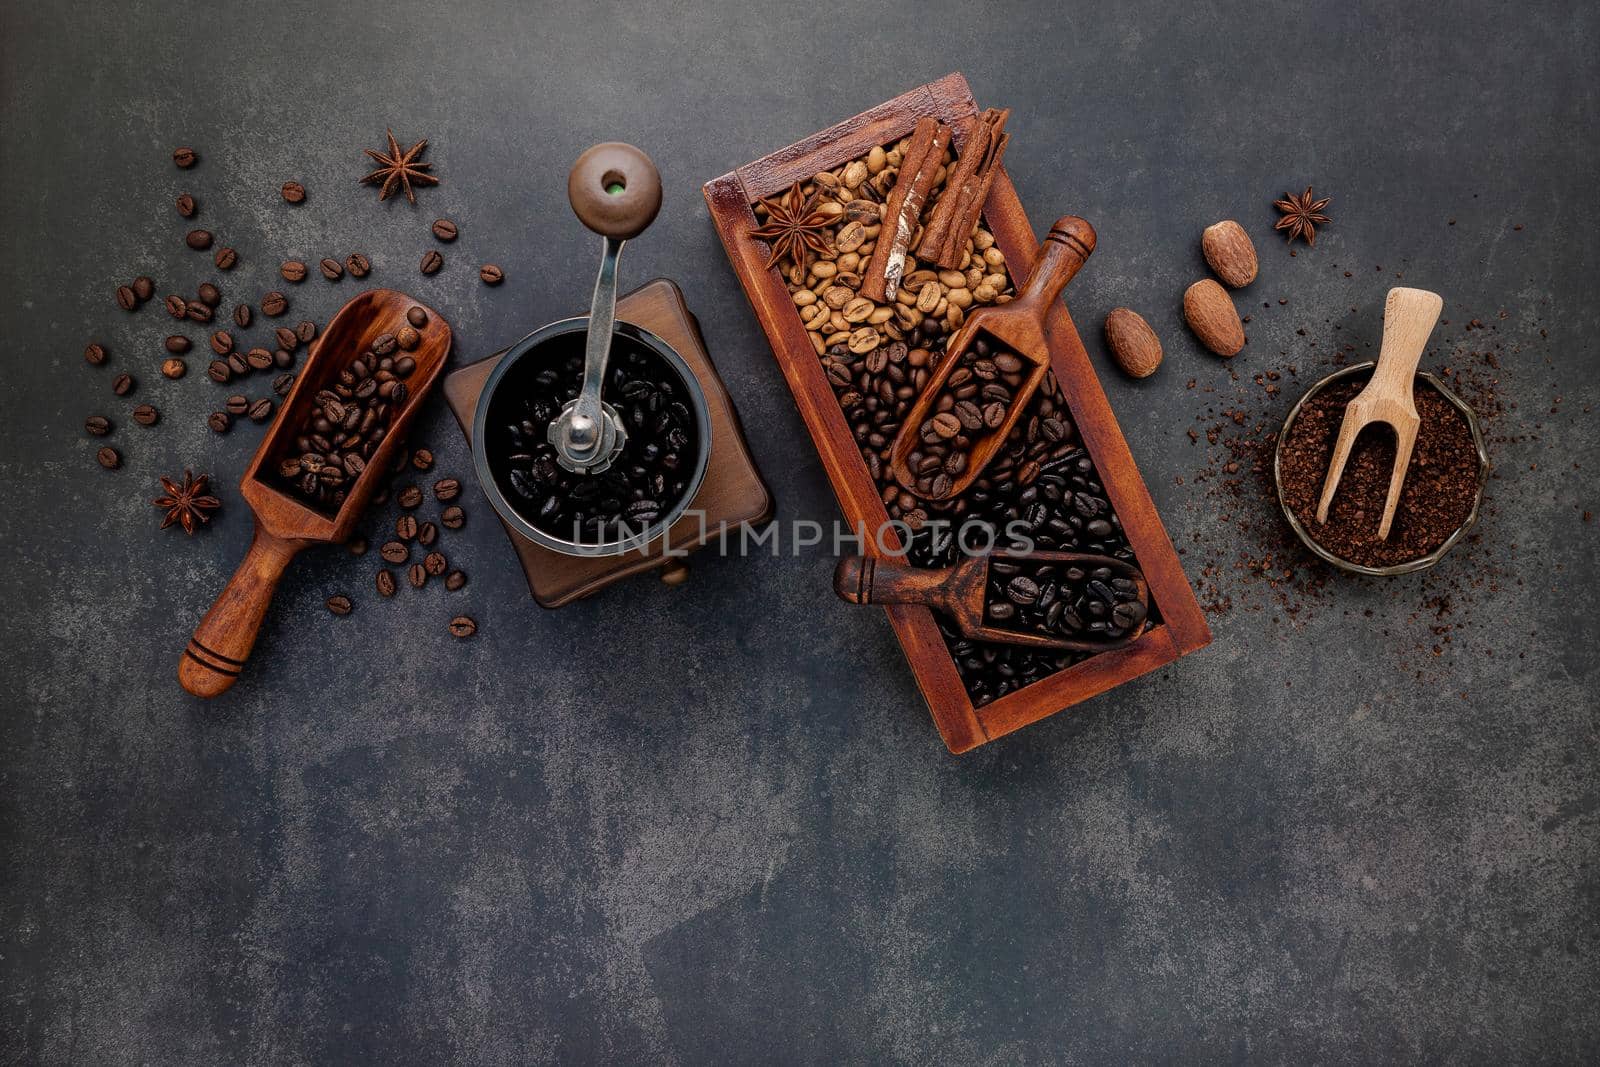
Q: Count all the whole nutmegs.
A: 3